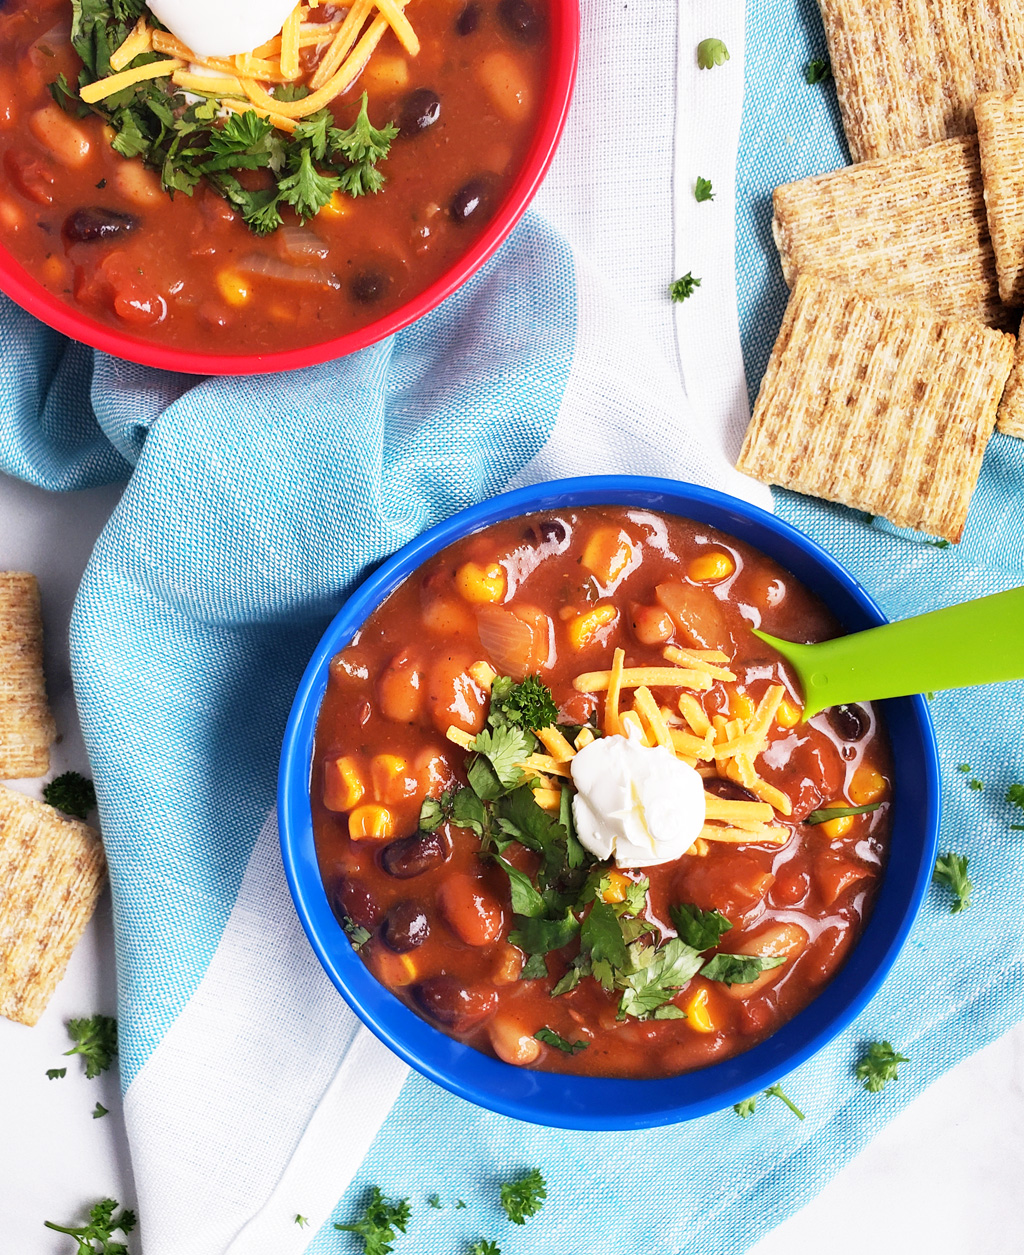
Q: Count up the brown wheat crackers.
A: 7